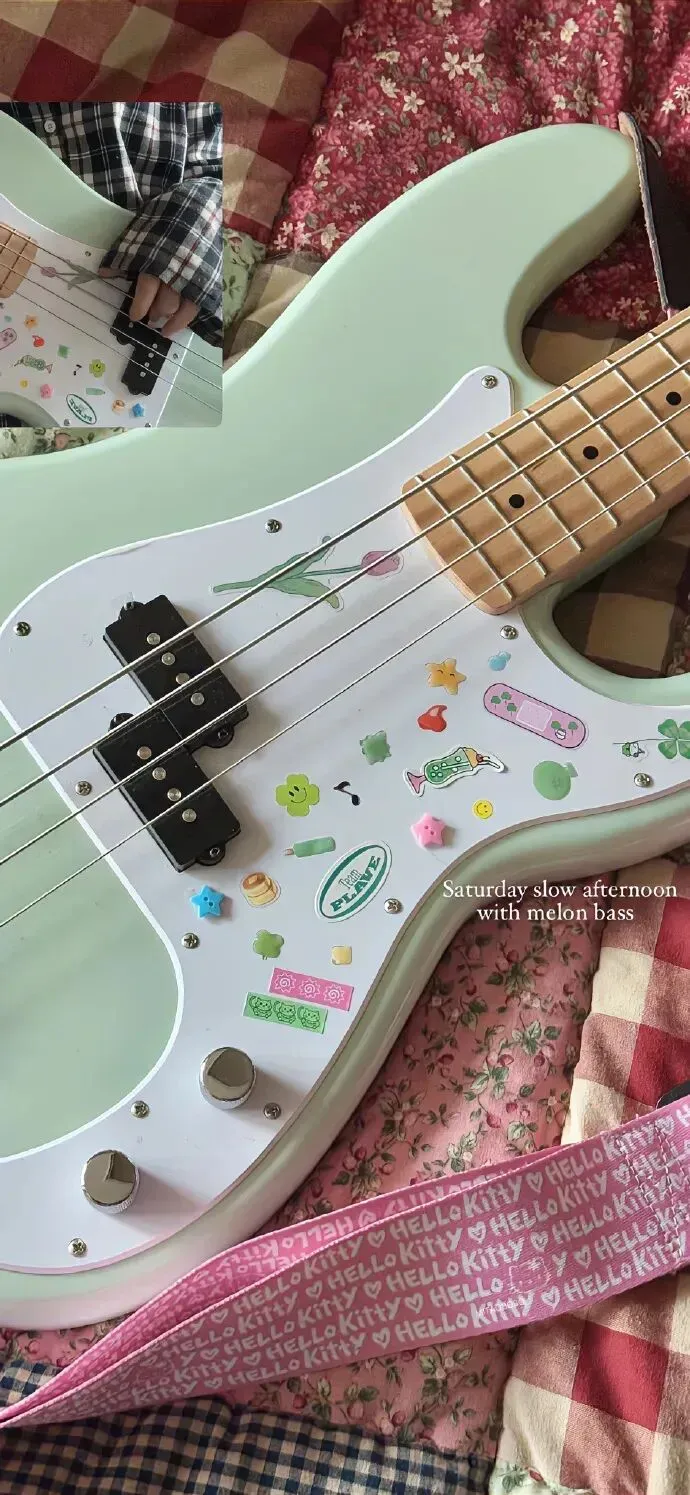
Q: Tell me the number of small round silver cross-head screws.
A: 11